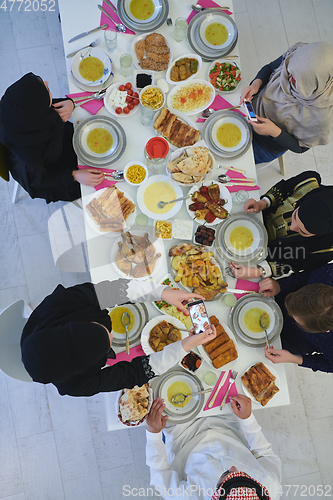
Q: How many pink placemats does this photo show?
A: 9